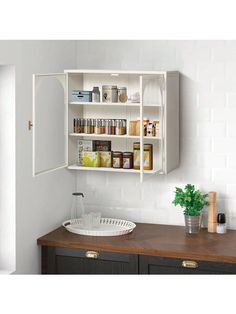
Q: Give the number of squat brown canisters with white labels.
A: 2